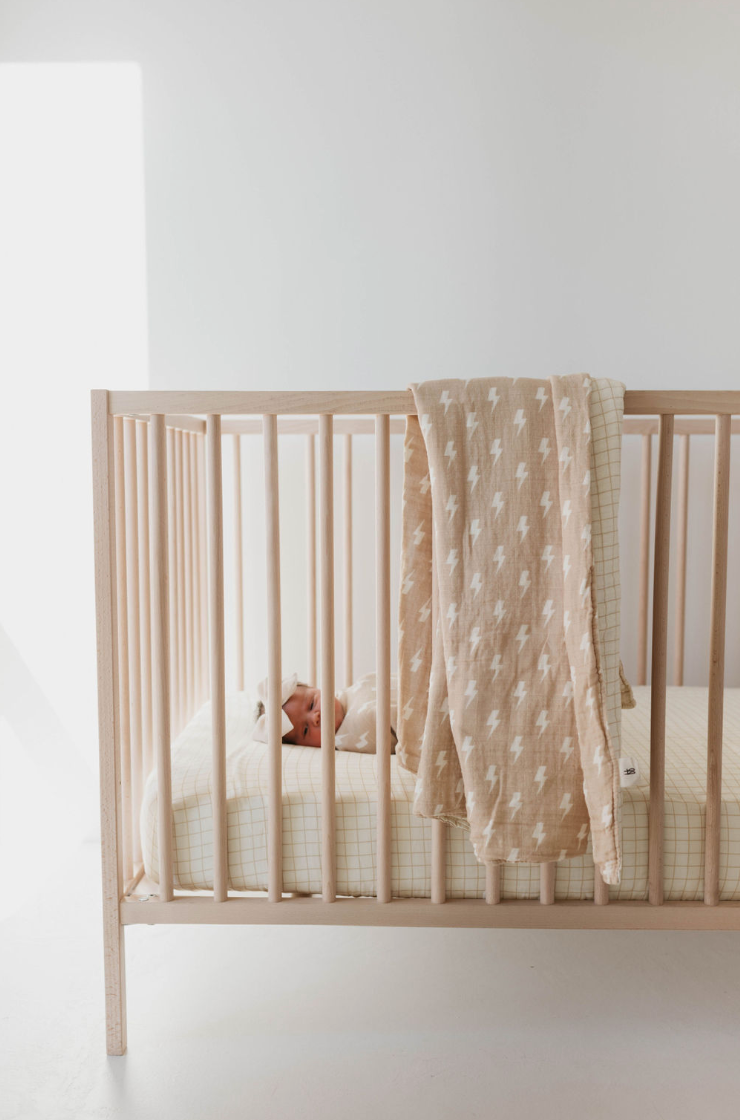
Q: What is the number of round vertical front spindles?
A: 11